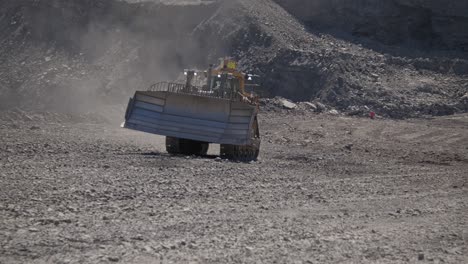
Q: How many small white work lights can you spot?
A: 4